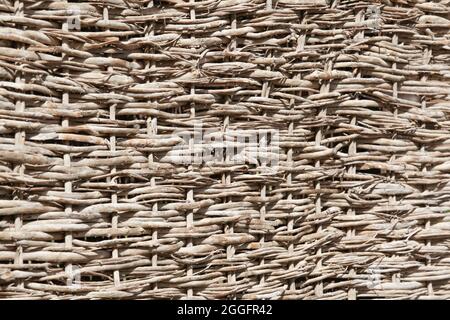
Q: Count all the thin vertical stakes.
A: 12